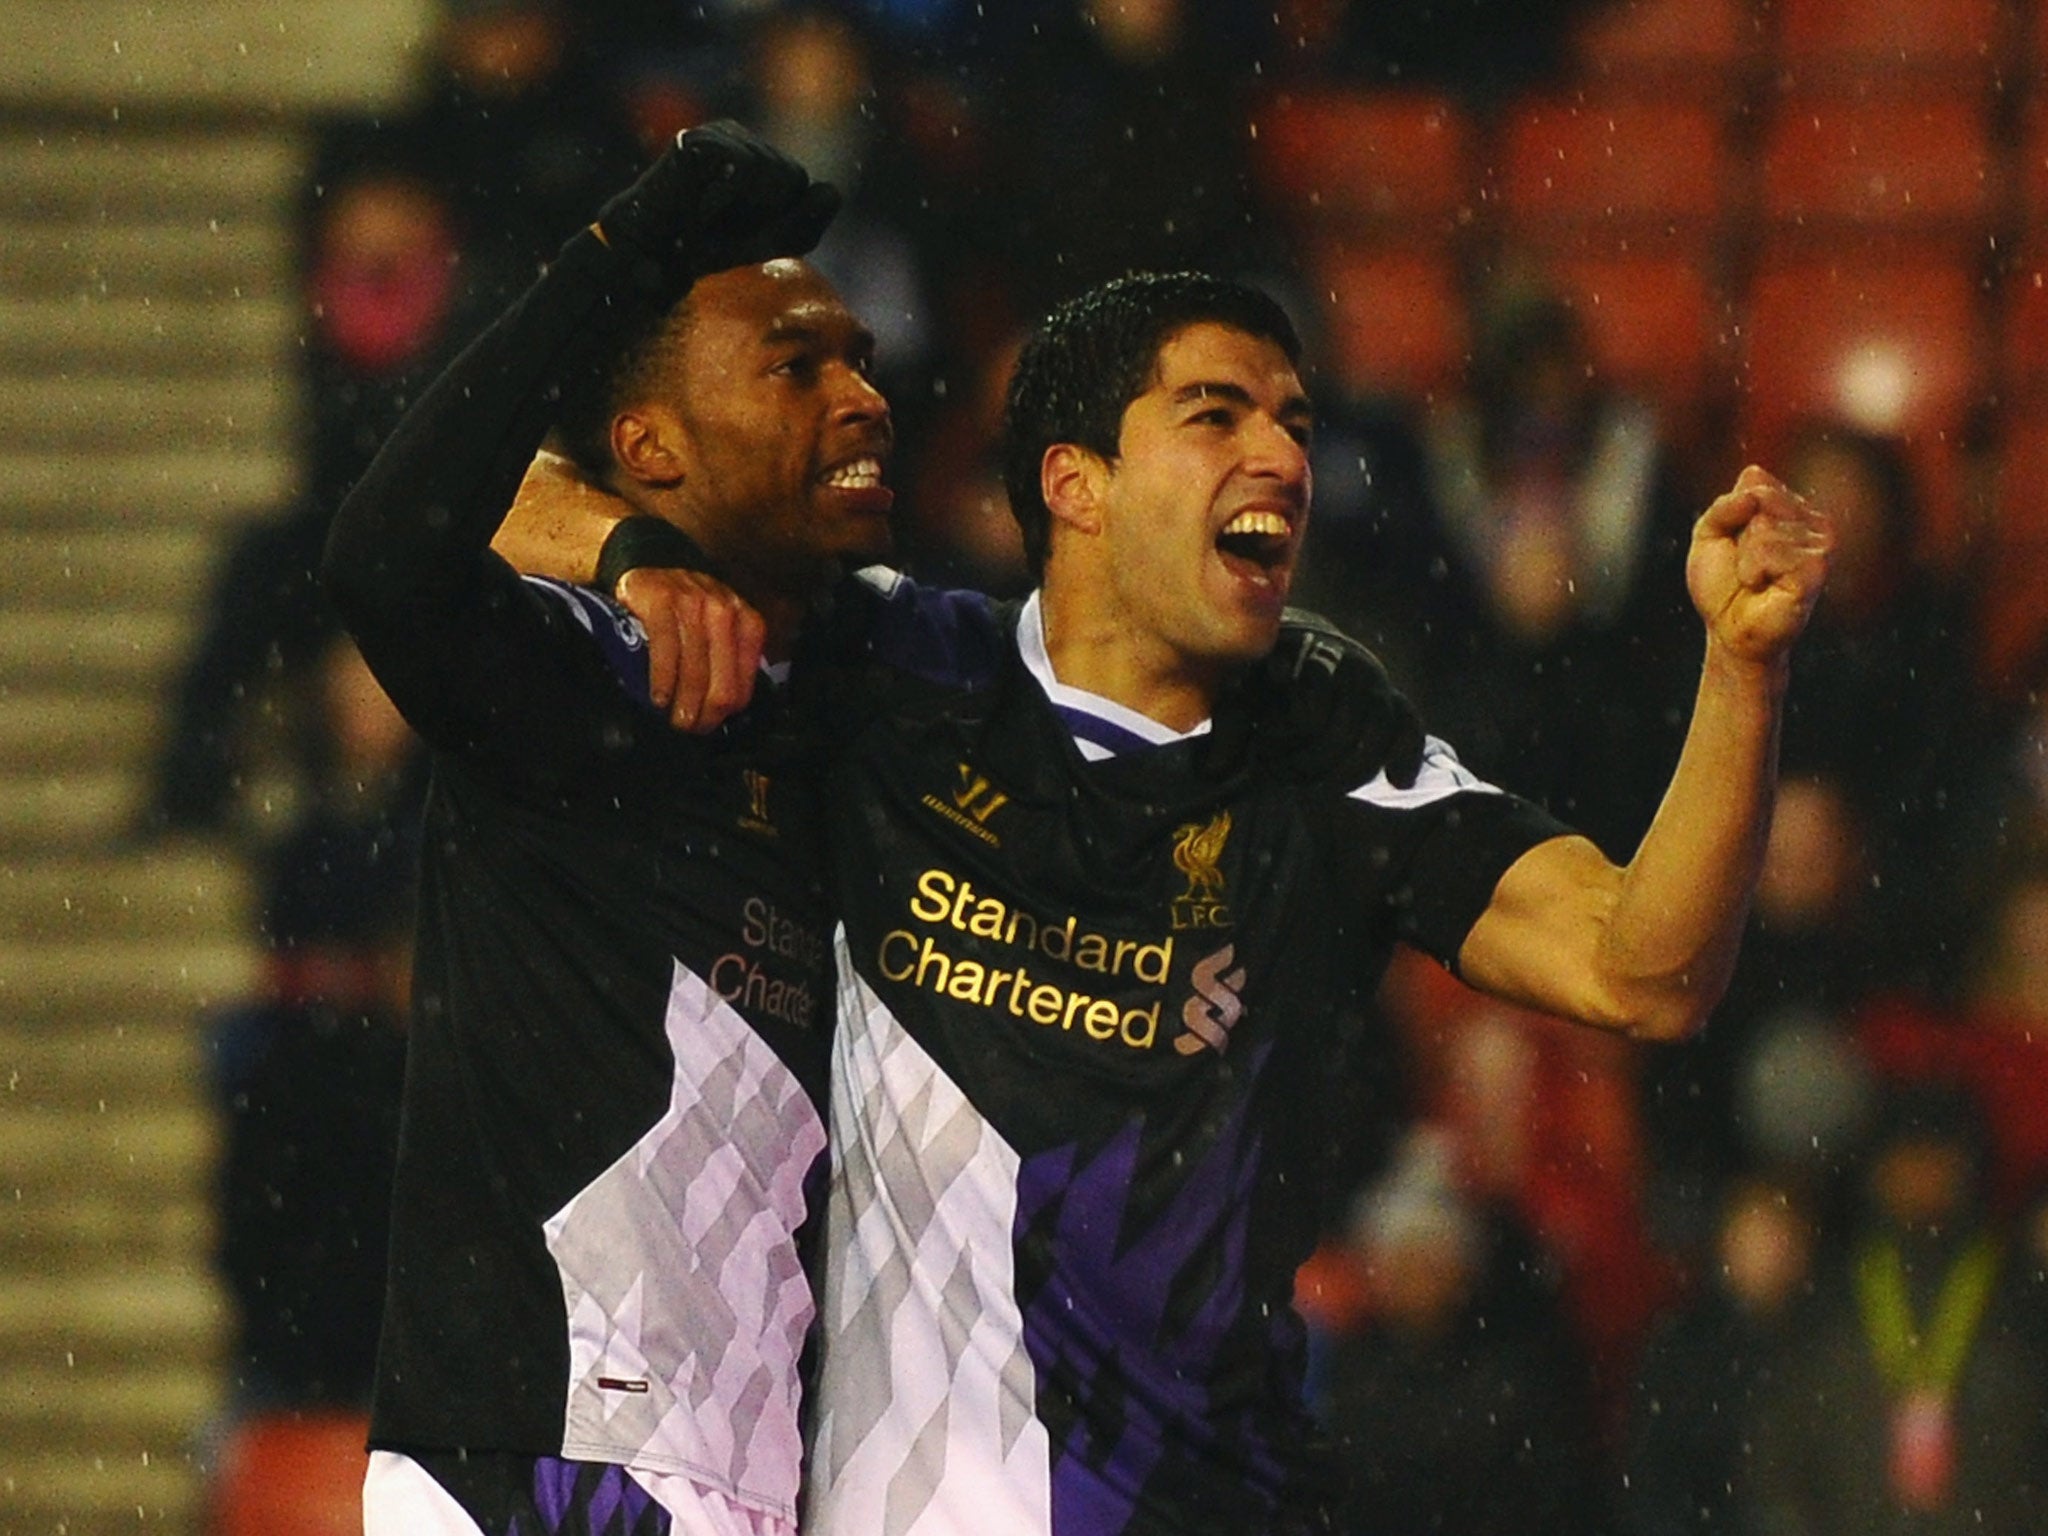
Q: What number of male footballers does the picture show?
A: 2